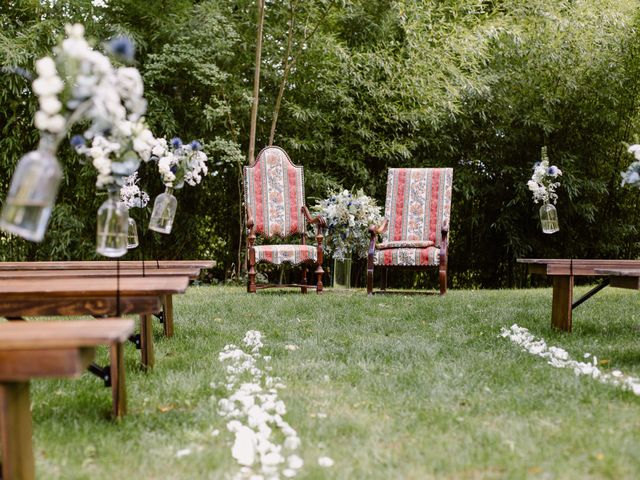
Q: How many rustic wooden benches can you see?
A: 6